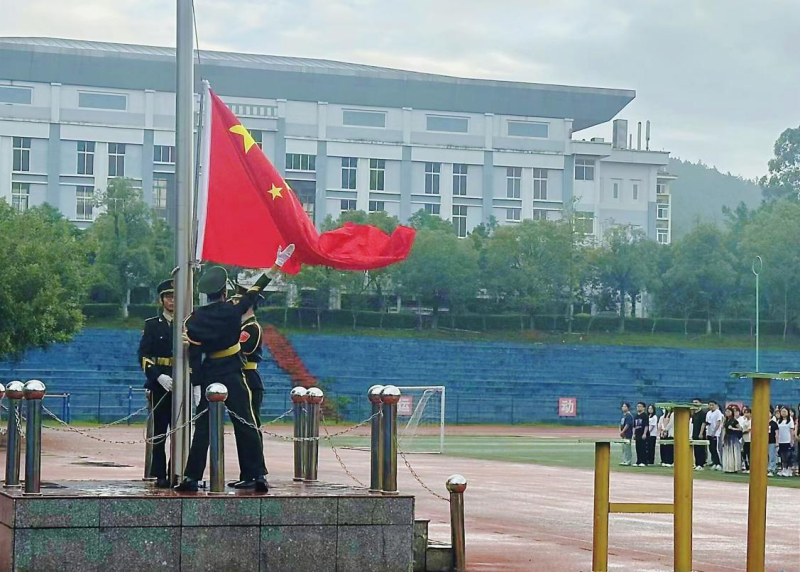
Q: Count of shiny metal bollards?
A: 10